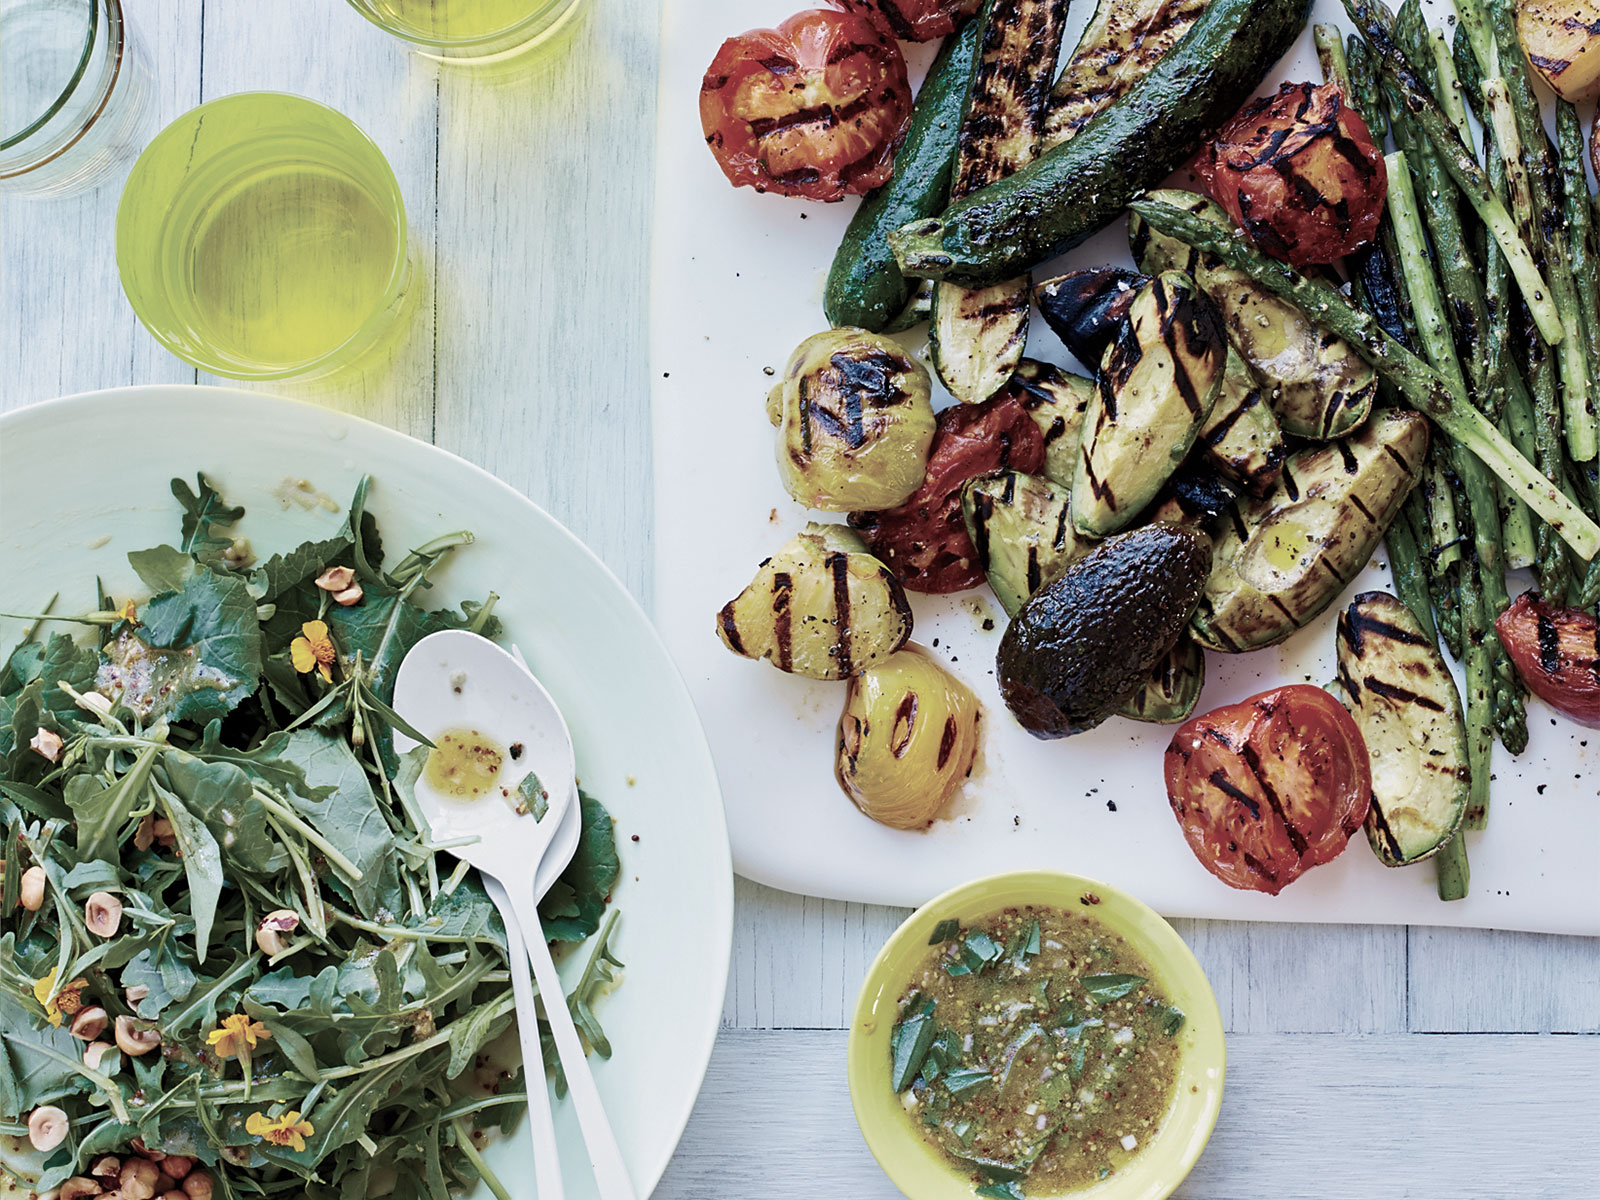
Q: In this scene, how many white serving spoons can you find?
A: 2